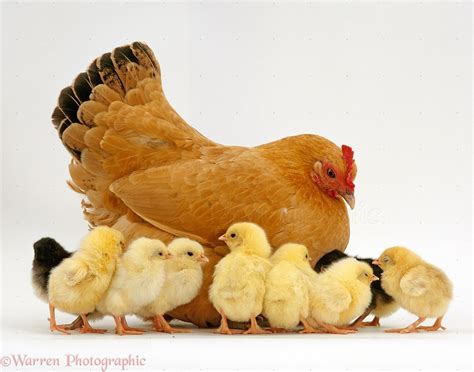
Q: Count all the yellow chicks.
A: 7